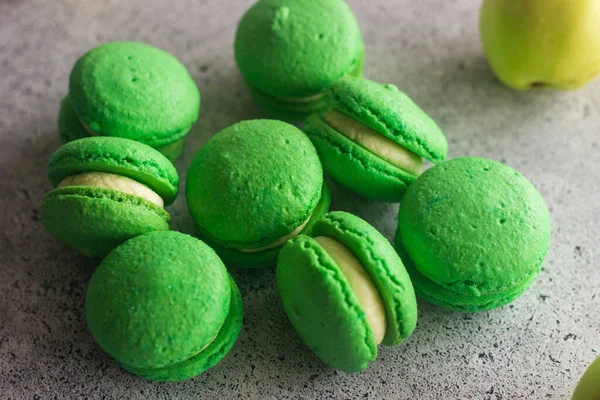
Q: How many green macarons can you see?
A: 8